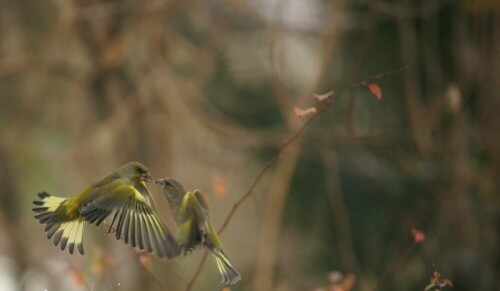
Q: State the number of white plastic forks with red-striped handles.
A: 0